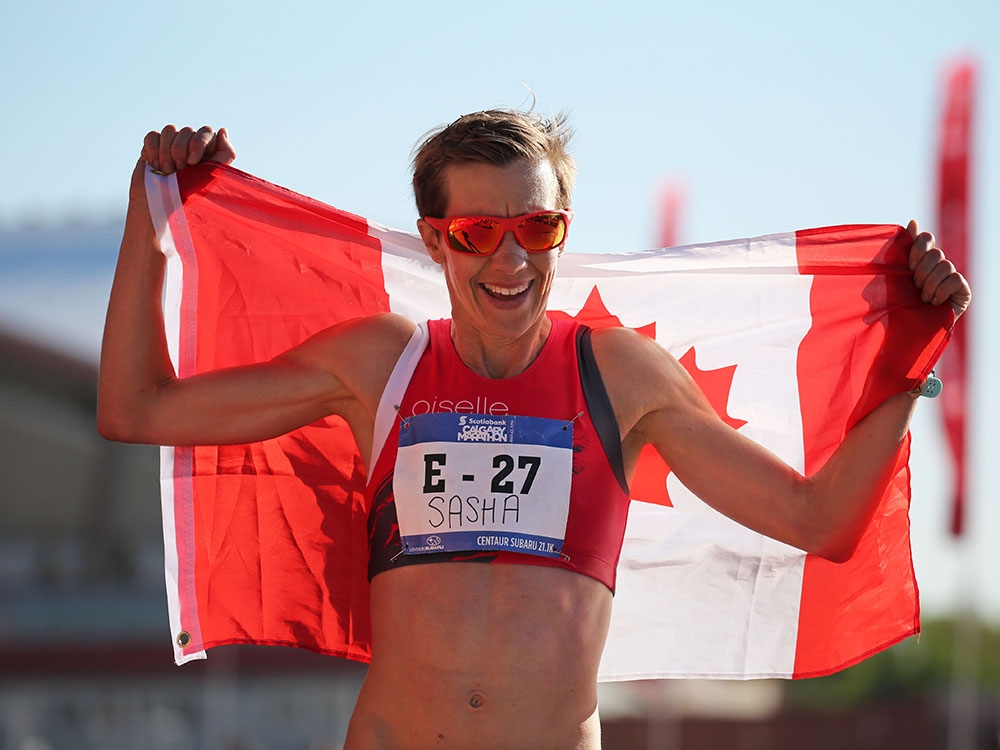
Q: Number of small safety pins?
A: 4